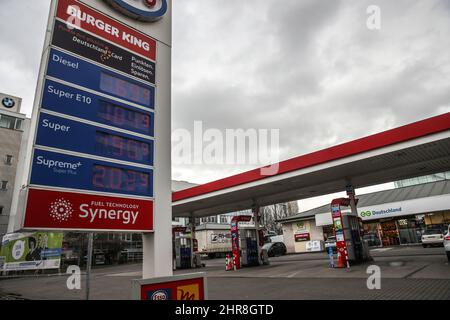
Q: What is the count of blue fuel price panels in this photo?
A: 4